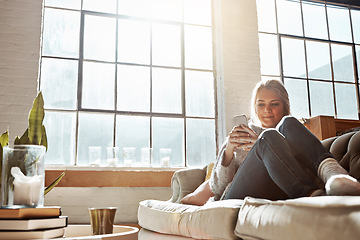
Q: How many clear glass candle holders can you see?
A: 6